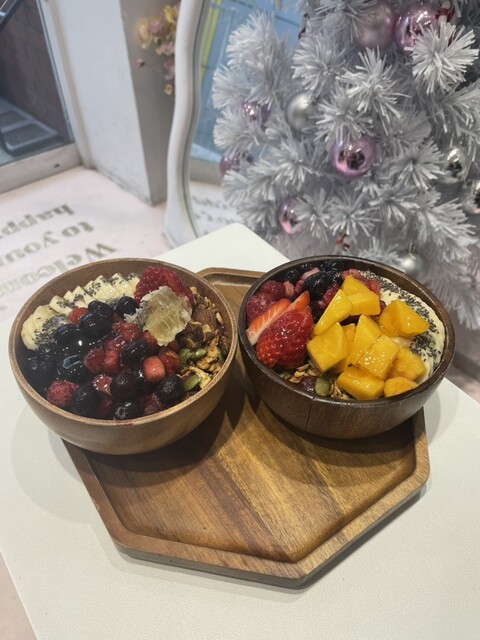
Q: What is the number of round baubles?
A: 10